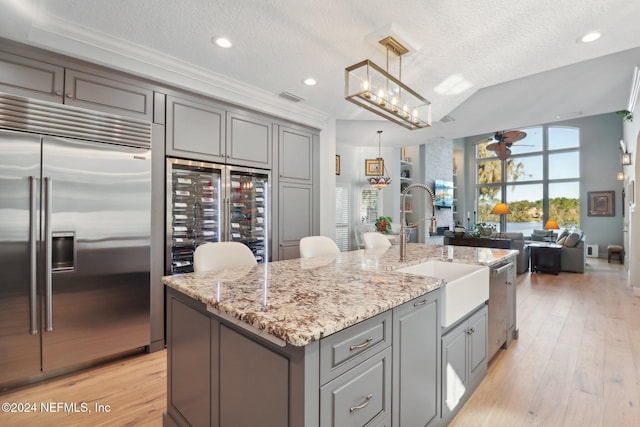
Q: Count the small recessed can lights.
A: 3